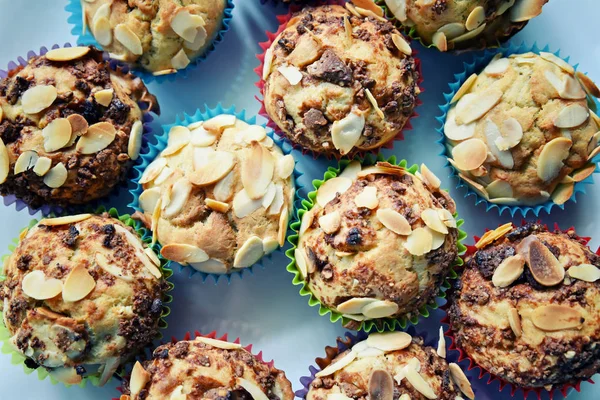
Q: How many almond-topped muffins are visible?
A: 11